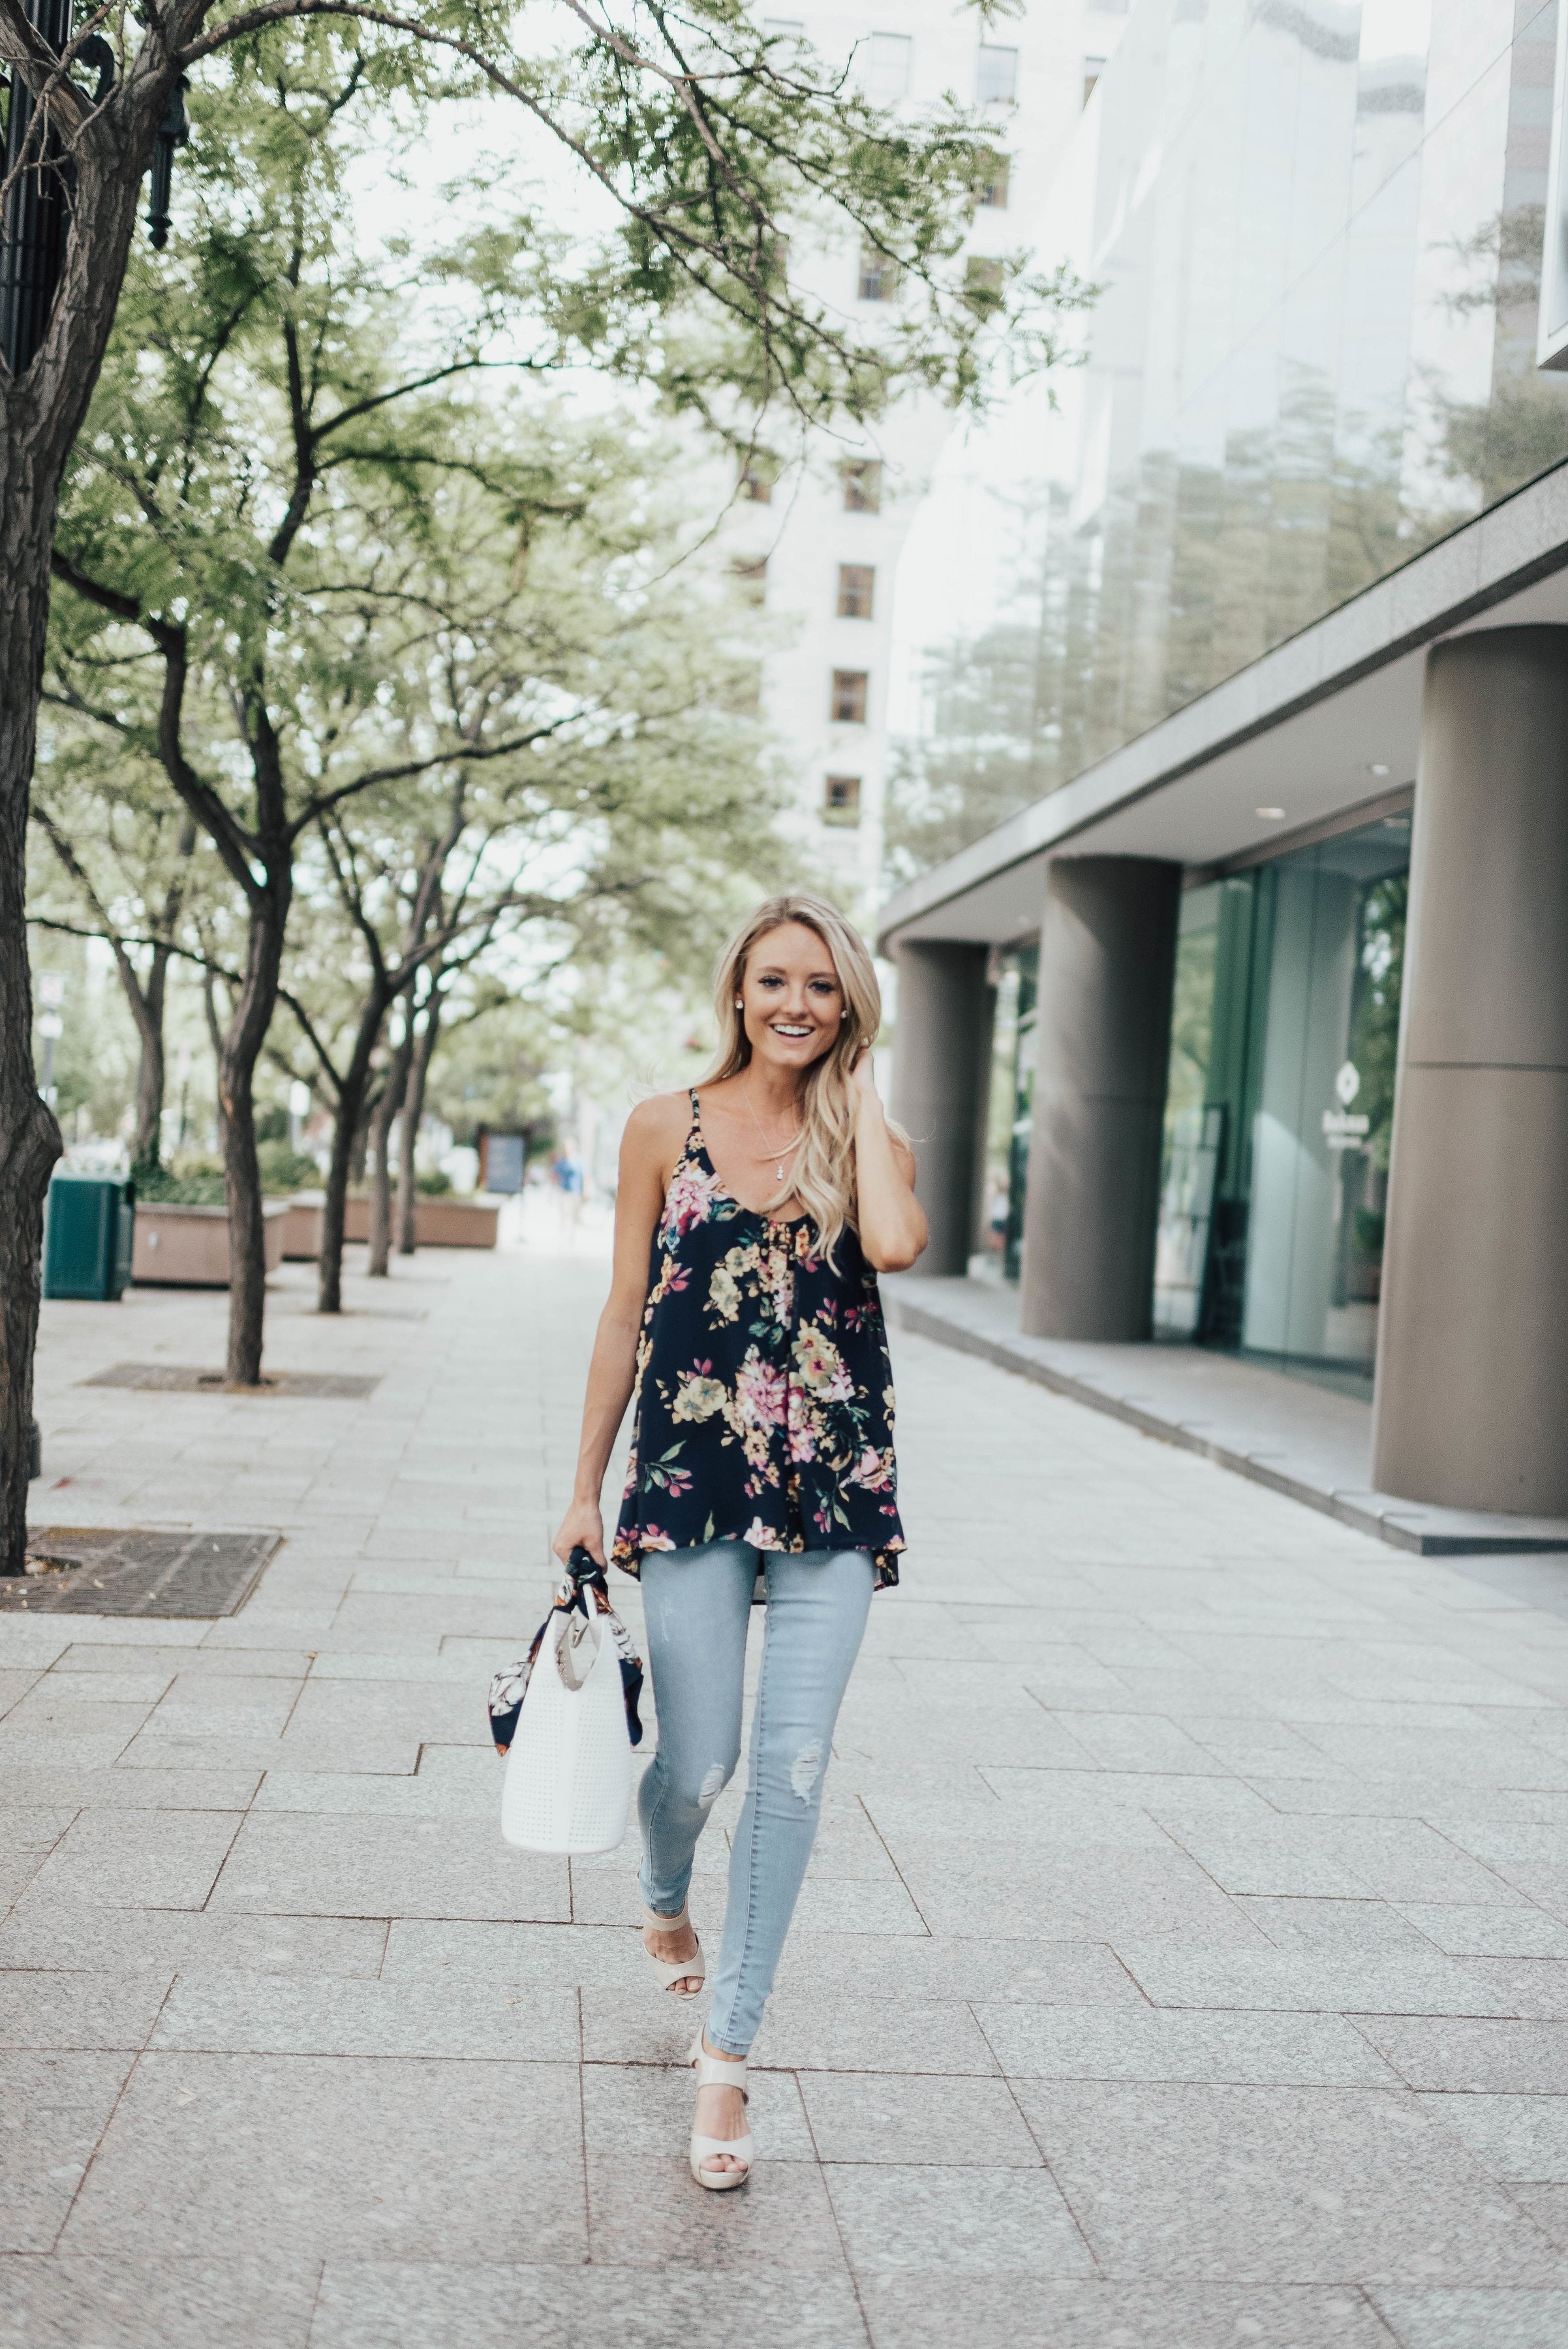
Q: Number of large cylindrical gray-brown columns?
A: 3